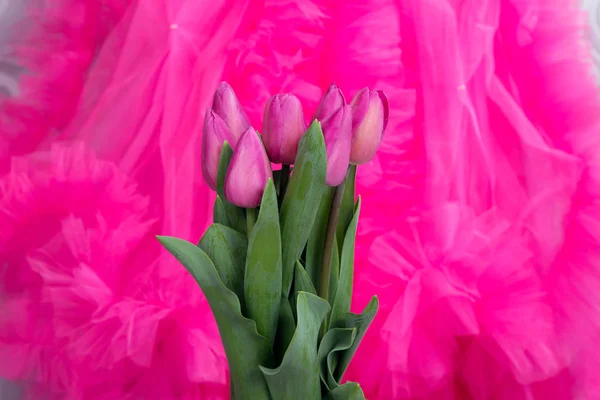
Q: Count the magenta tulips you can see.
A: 7